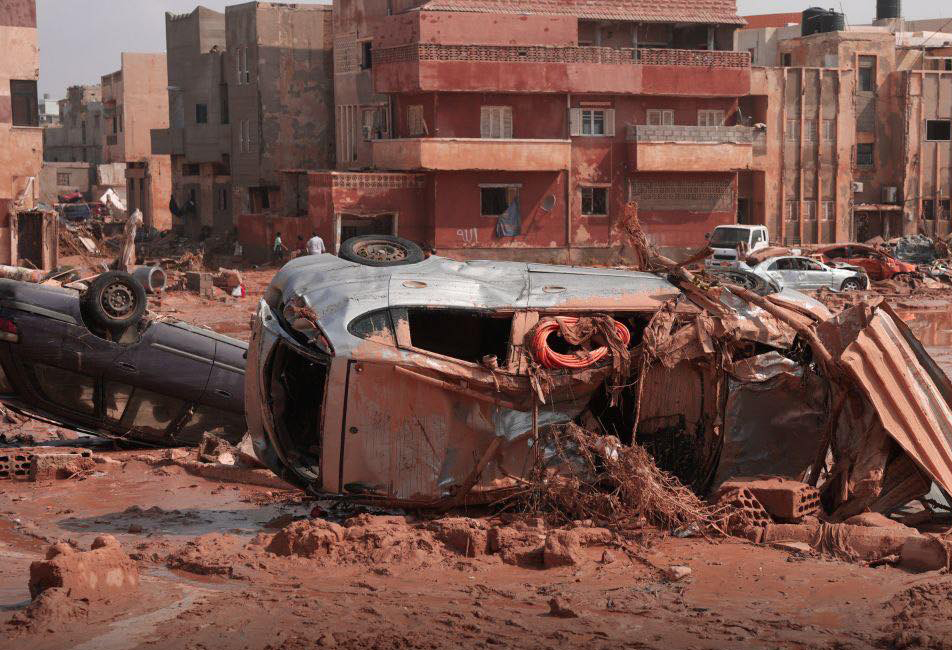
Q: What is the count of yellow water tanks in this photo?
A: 0